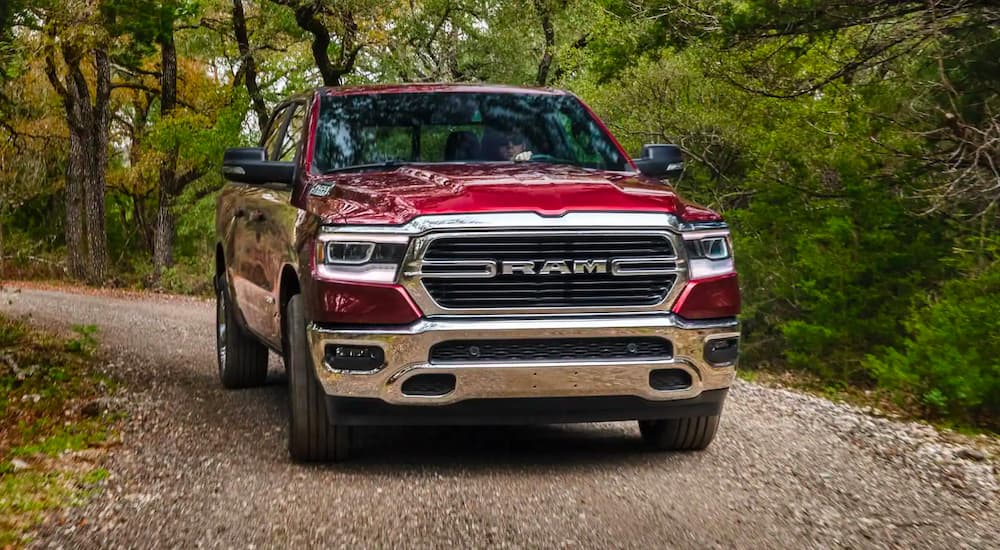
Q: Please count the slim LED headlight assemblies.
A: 2